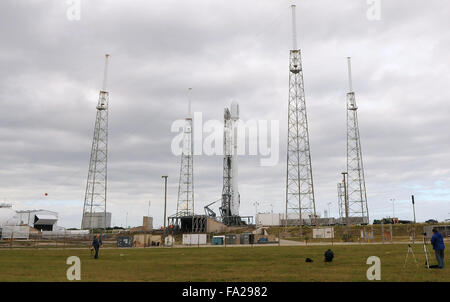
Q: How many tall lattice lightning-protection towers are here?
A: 4